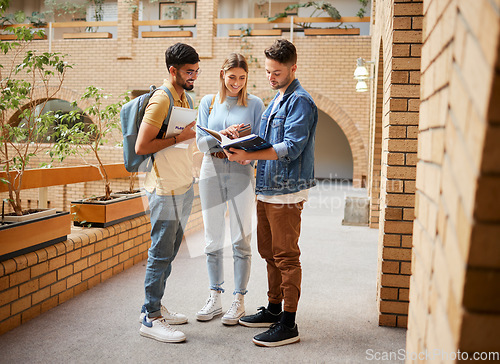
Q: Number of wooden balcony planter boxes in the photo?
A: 5